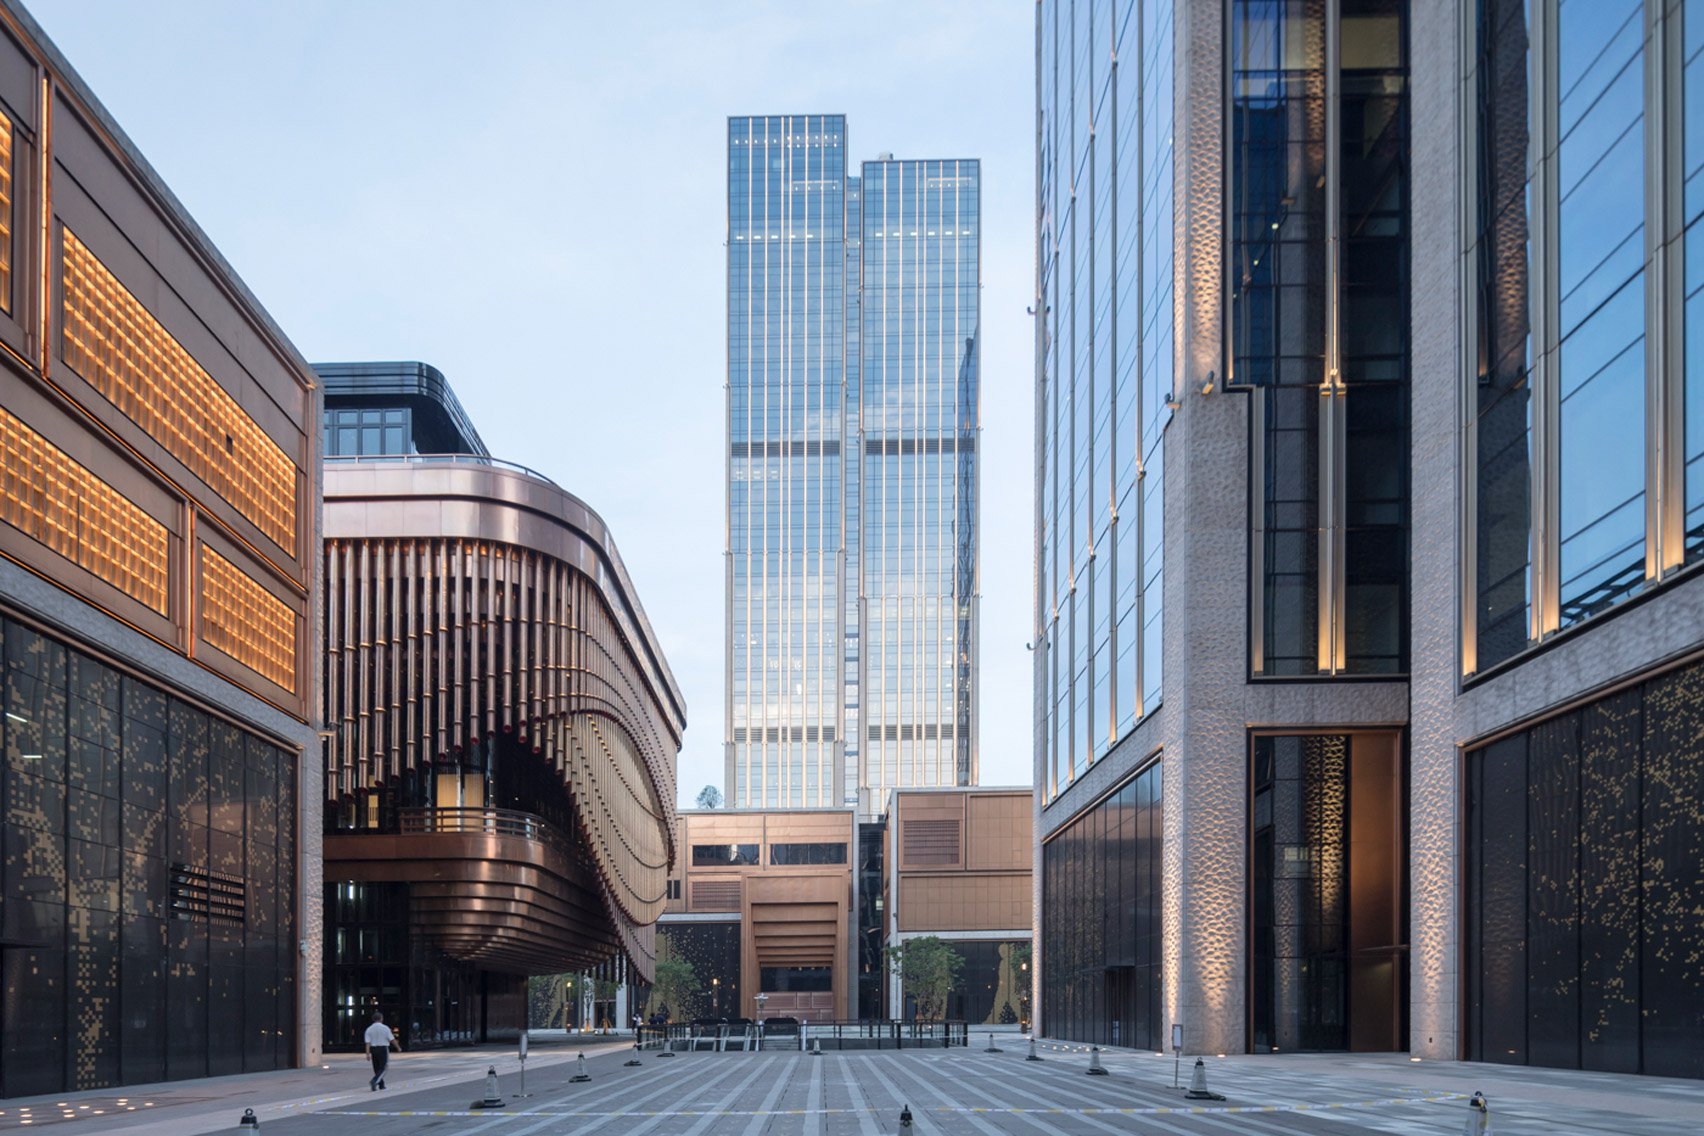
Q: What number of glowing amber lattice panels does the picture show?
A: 4